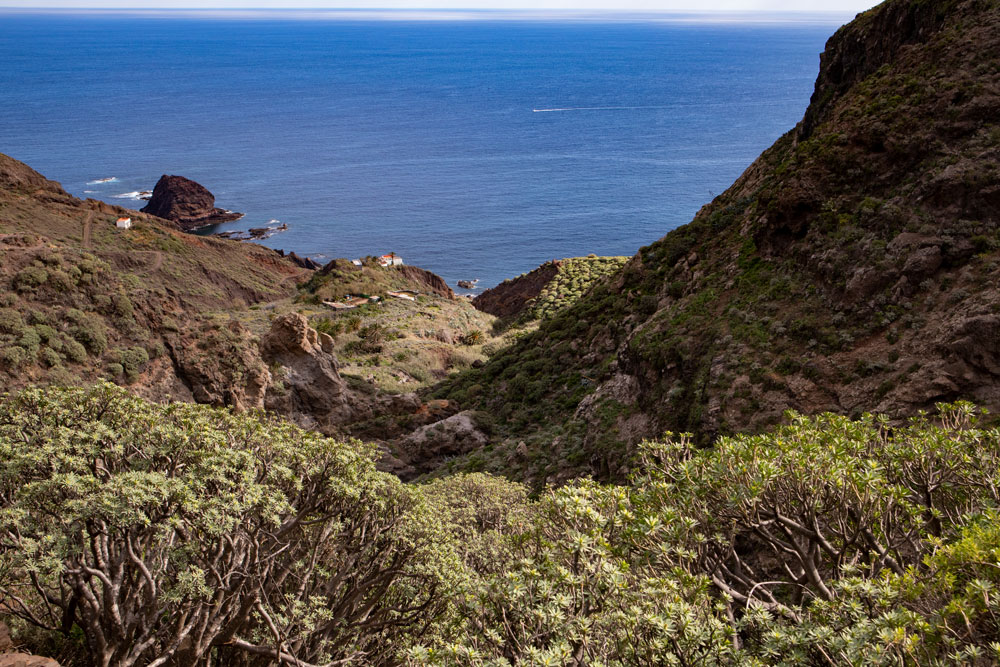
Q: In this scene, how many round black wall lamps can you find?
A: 0